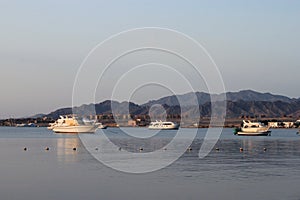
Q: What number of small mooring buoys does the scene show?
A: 11